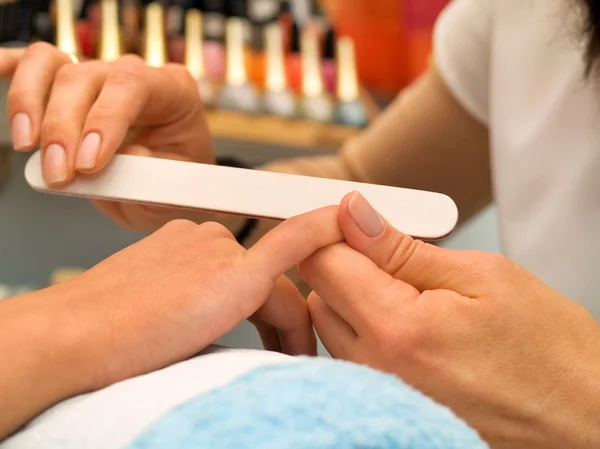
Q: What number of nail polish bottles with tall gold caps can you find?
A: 8